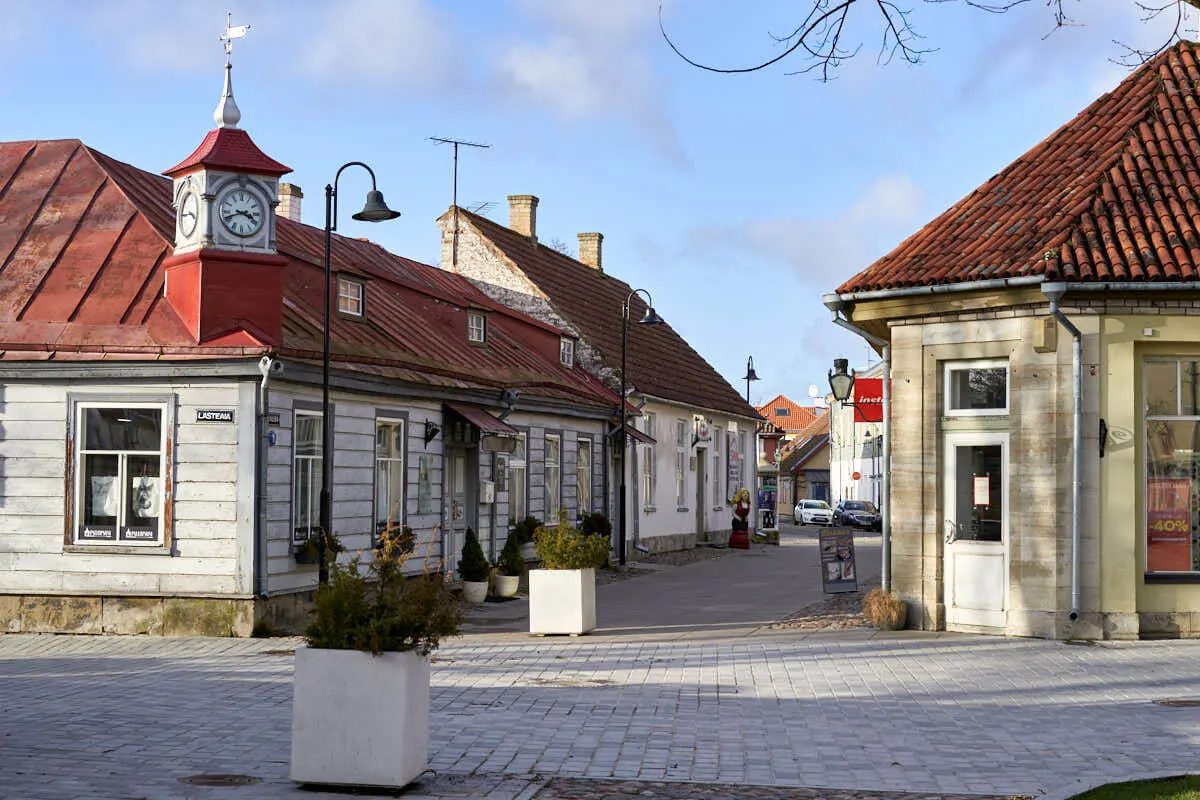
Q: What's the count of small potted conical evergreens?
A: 2